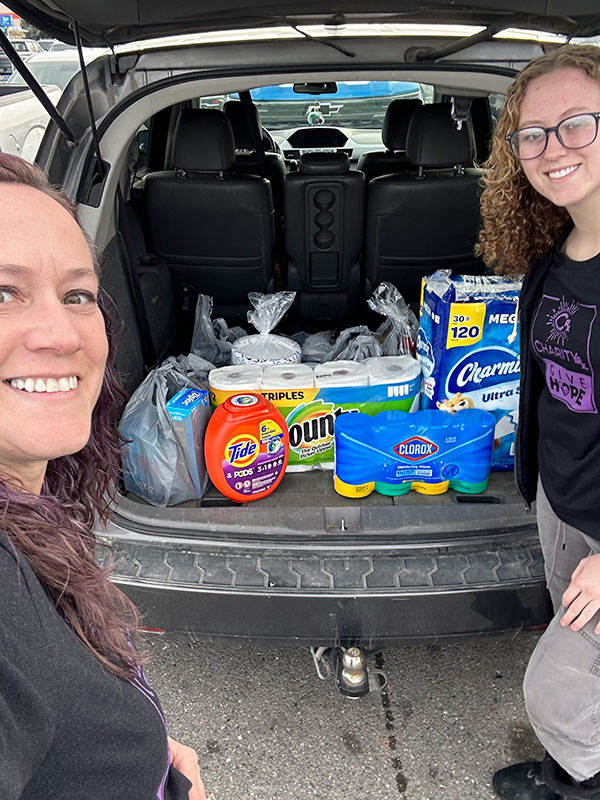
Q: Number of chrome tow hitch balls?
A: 1